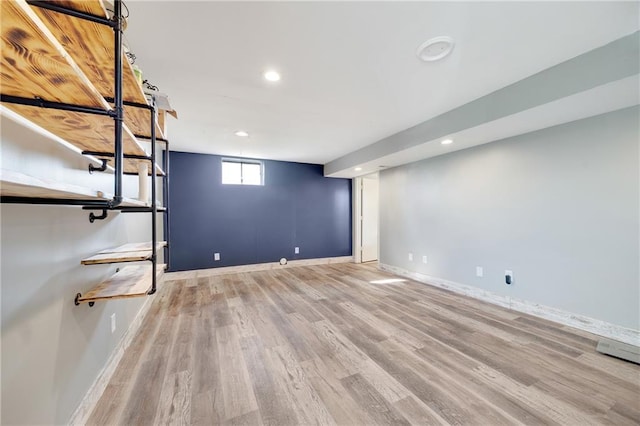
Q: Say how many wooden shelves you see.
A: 5